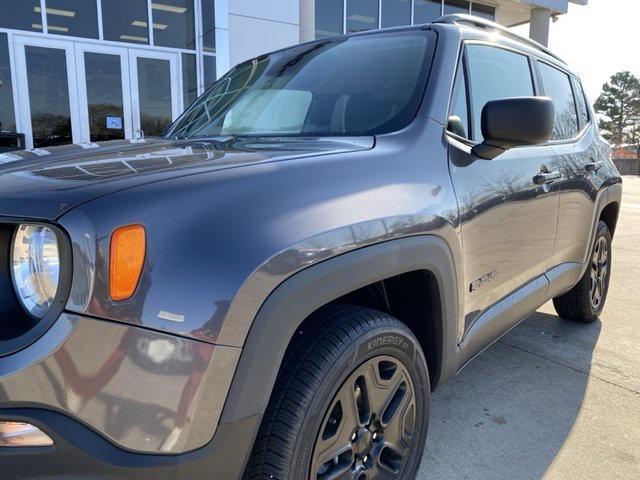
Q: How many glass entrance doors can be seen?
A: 3